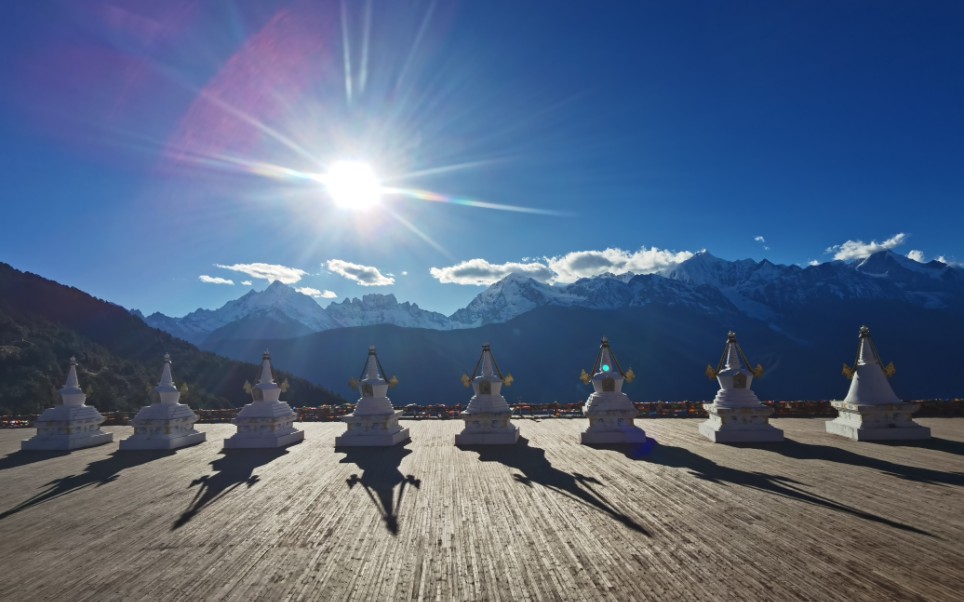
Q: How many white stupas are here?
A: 8